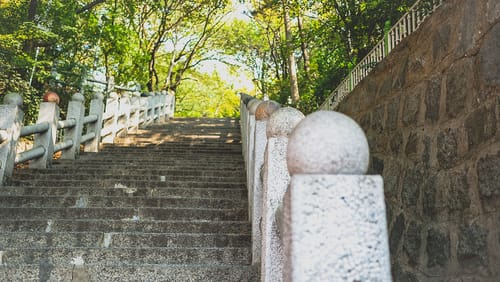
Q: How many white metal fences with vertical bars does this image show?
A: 1